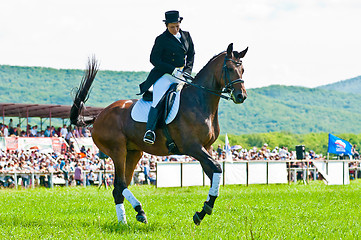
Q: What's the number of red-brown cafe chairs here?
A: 0